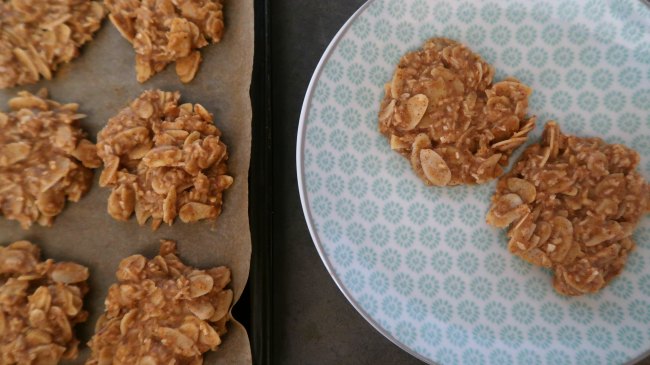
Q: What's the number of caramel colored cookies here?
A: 8